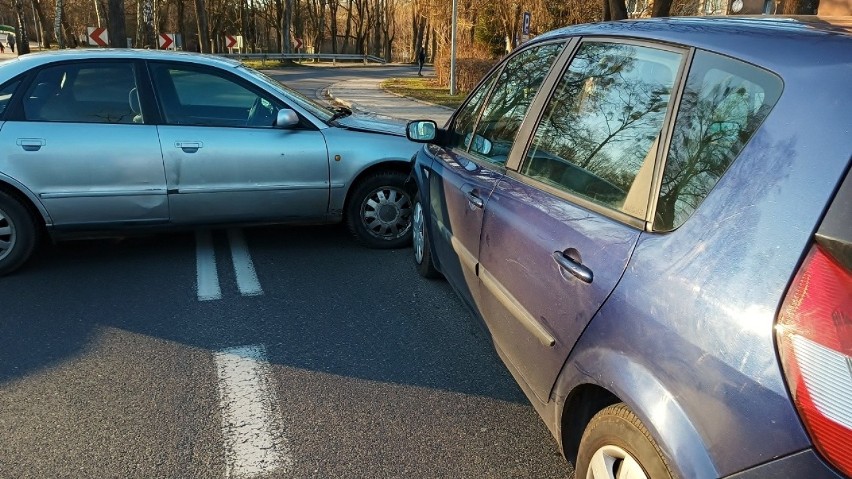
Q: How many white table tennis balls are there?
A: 0